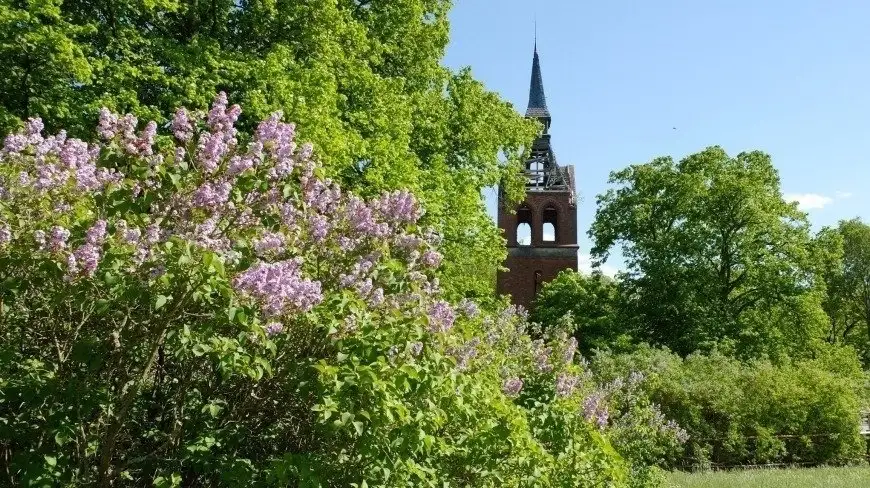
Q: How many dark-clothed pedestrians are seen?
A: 0